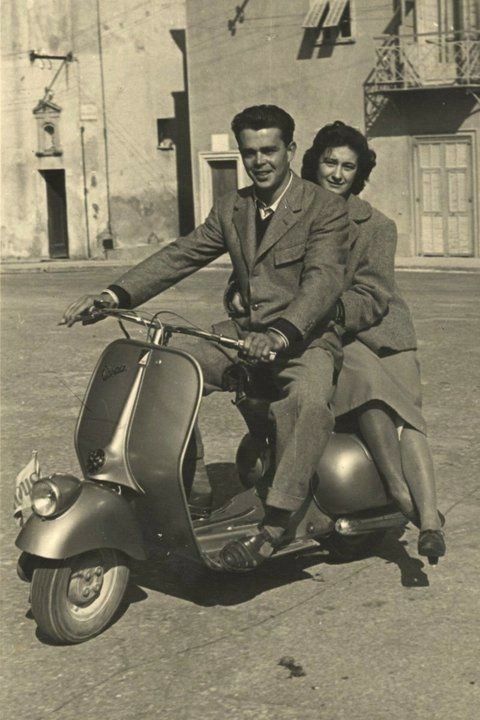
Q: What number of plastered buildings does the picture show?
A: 2